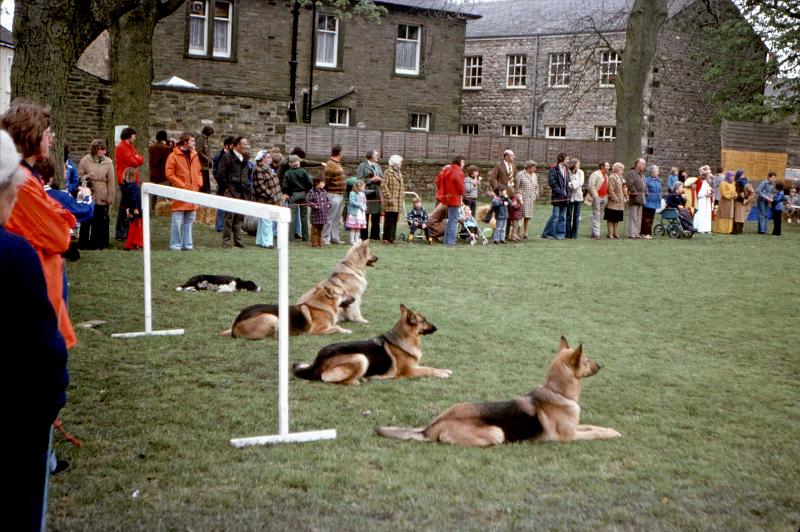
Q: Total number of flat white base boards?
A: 2